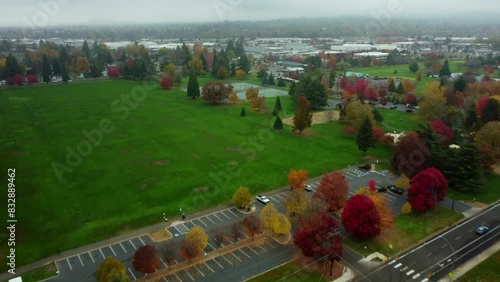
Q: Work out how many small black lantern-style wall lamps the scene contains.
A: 0